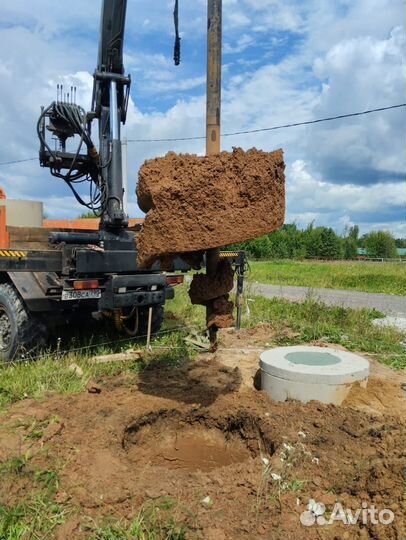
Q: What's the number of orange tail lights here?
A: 2